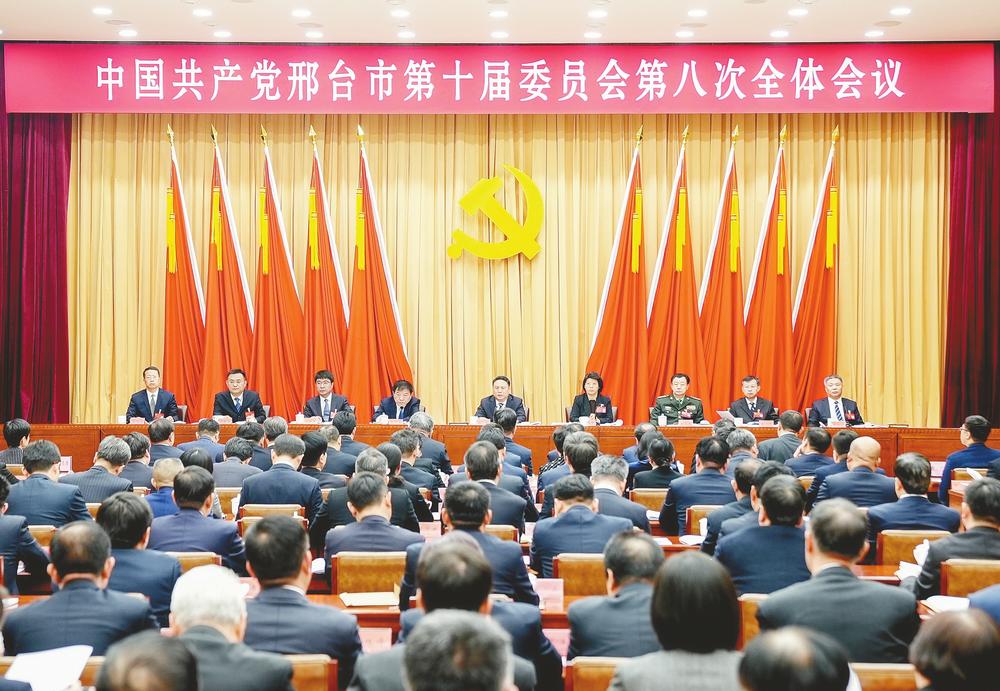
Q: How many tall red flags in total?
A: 10